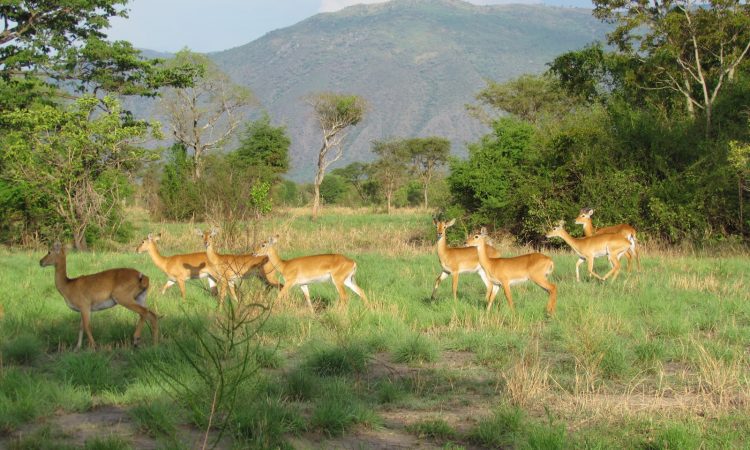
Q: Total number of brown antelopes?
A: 8